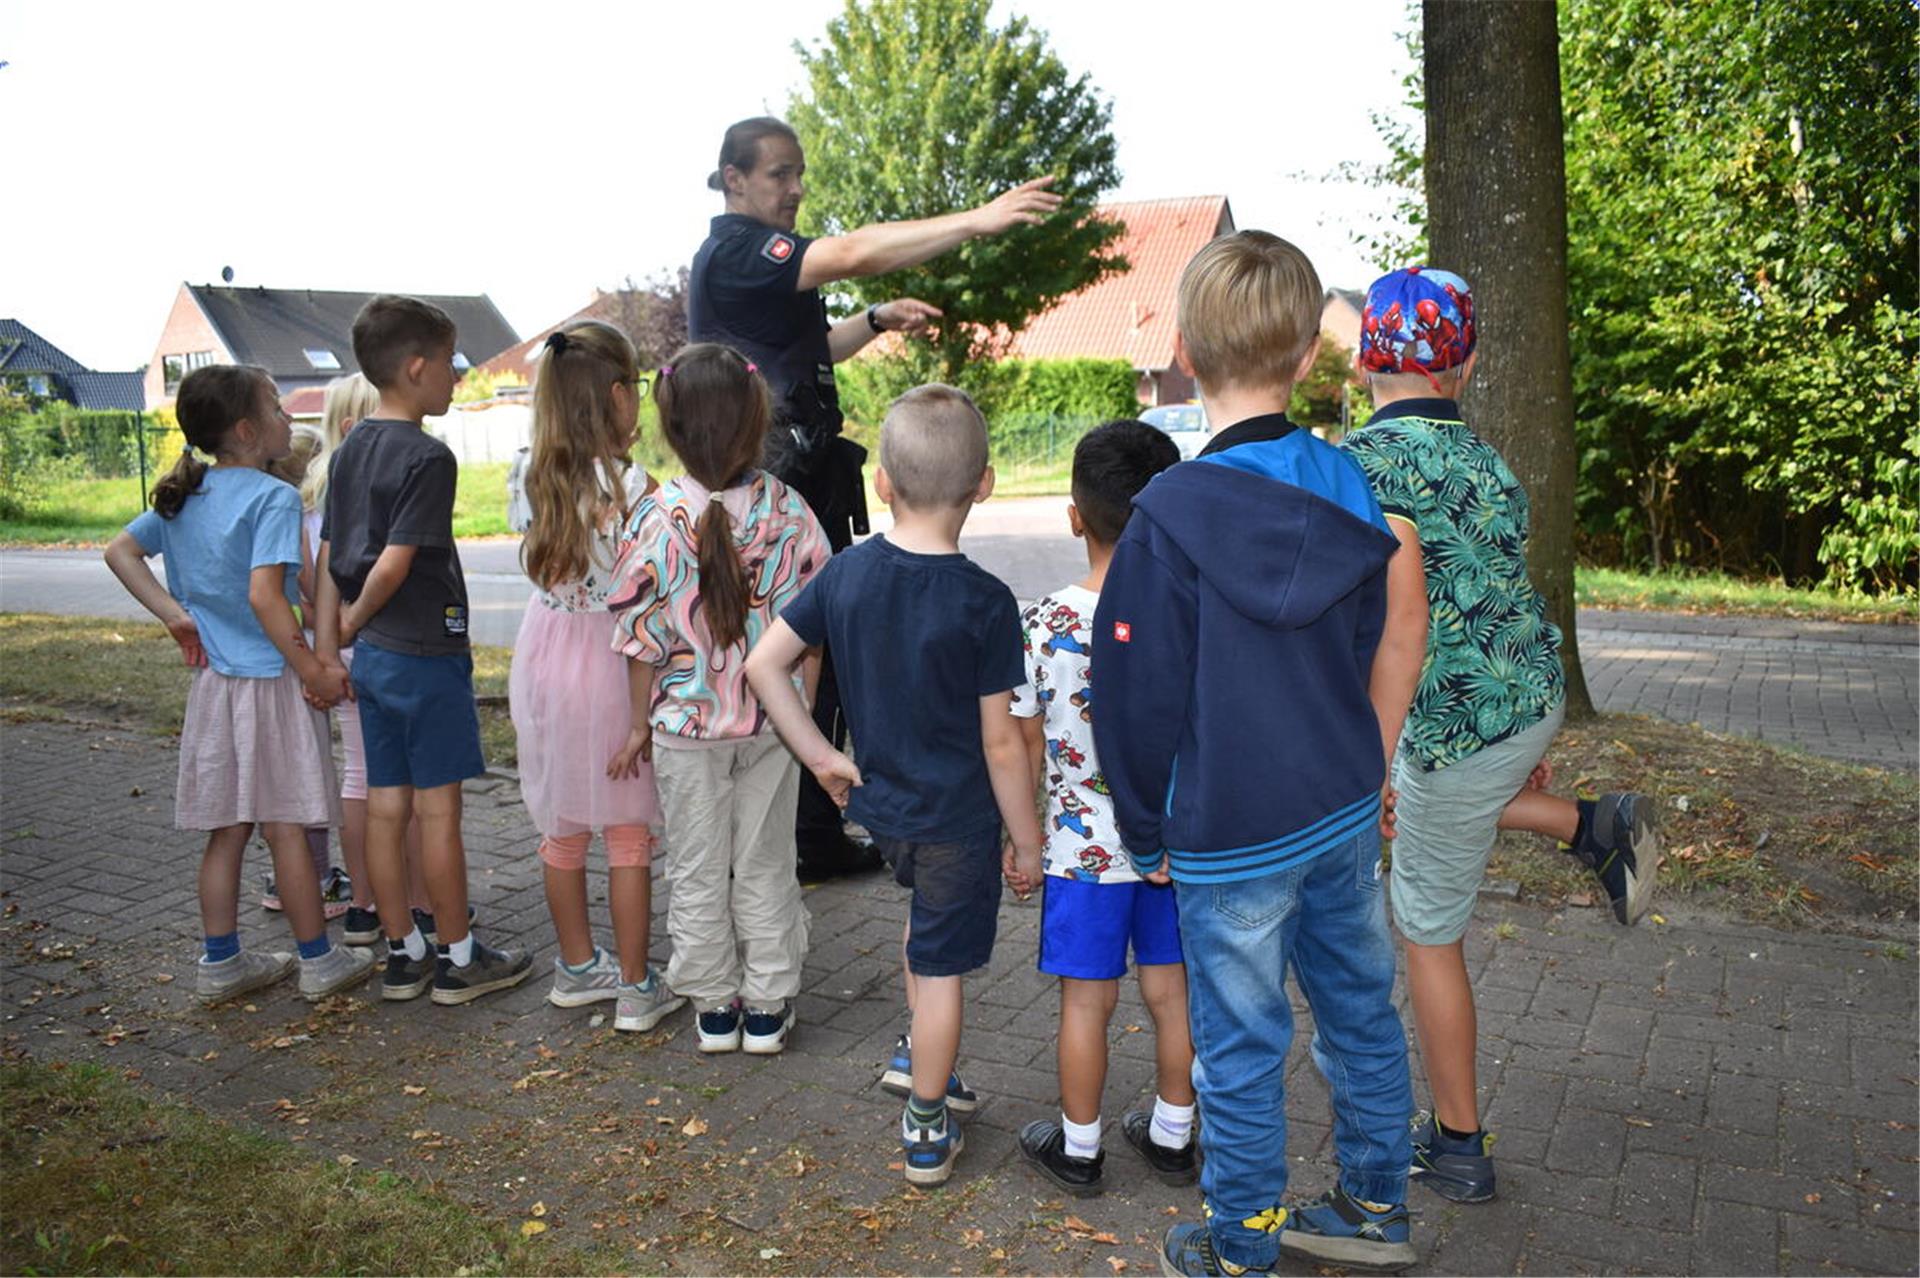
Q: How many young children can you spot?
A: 10